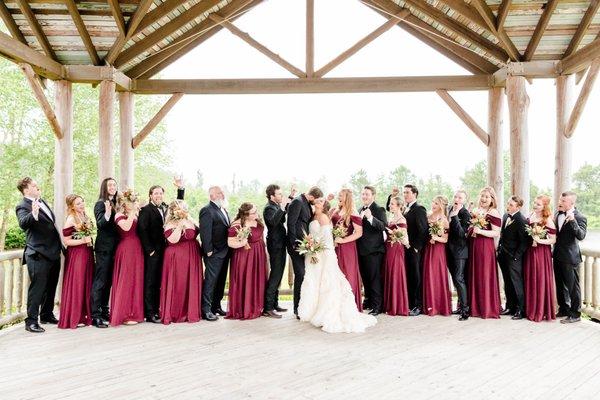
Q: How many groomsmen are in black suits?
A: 10